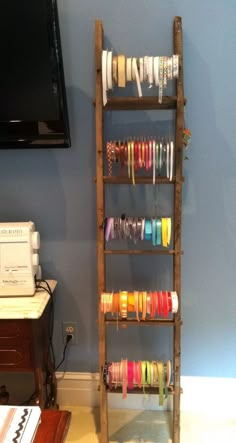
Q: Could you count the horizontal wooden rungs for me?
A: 5